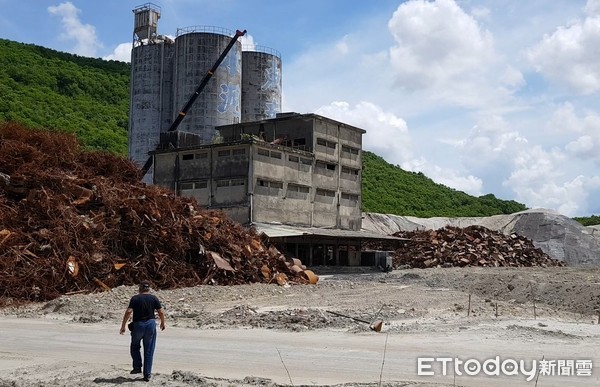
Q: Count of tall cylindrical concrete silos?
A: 3